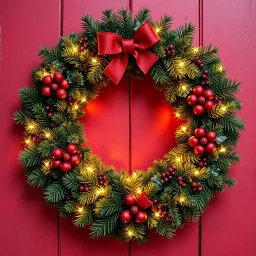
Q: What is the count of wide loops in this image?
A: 2